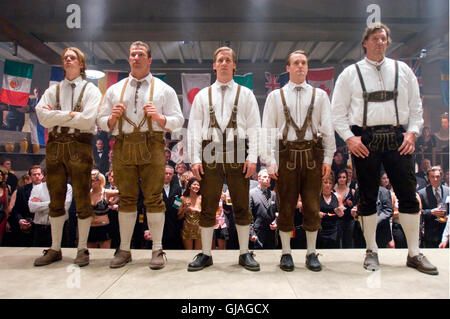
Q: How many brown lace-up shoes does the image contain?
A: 6